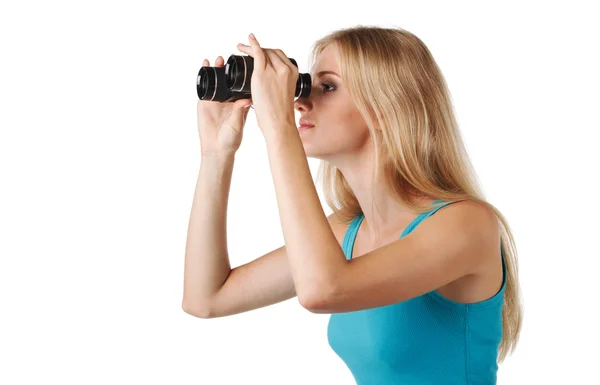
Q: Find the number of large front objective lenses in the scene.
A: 2